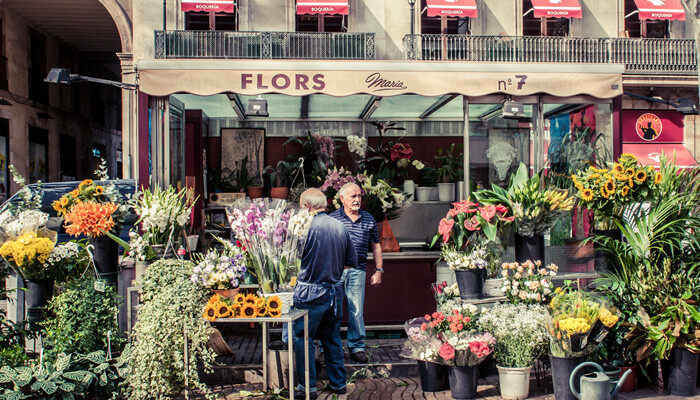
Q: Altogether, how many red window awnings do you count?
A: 5